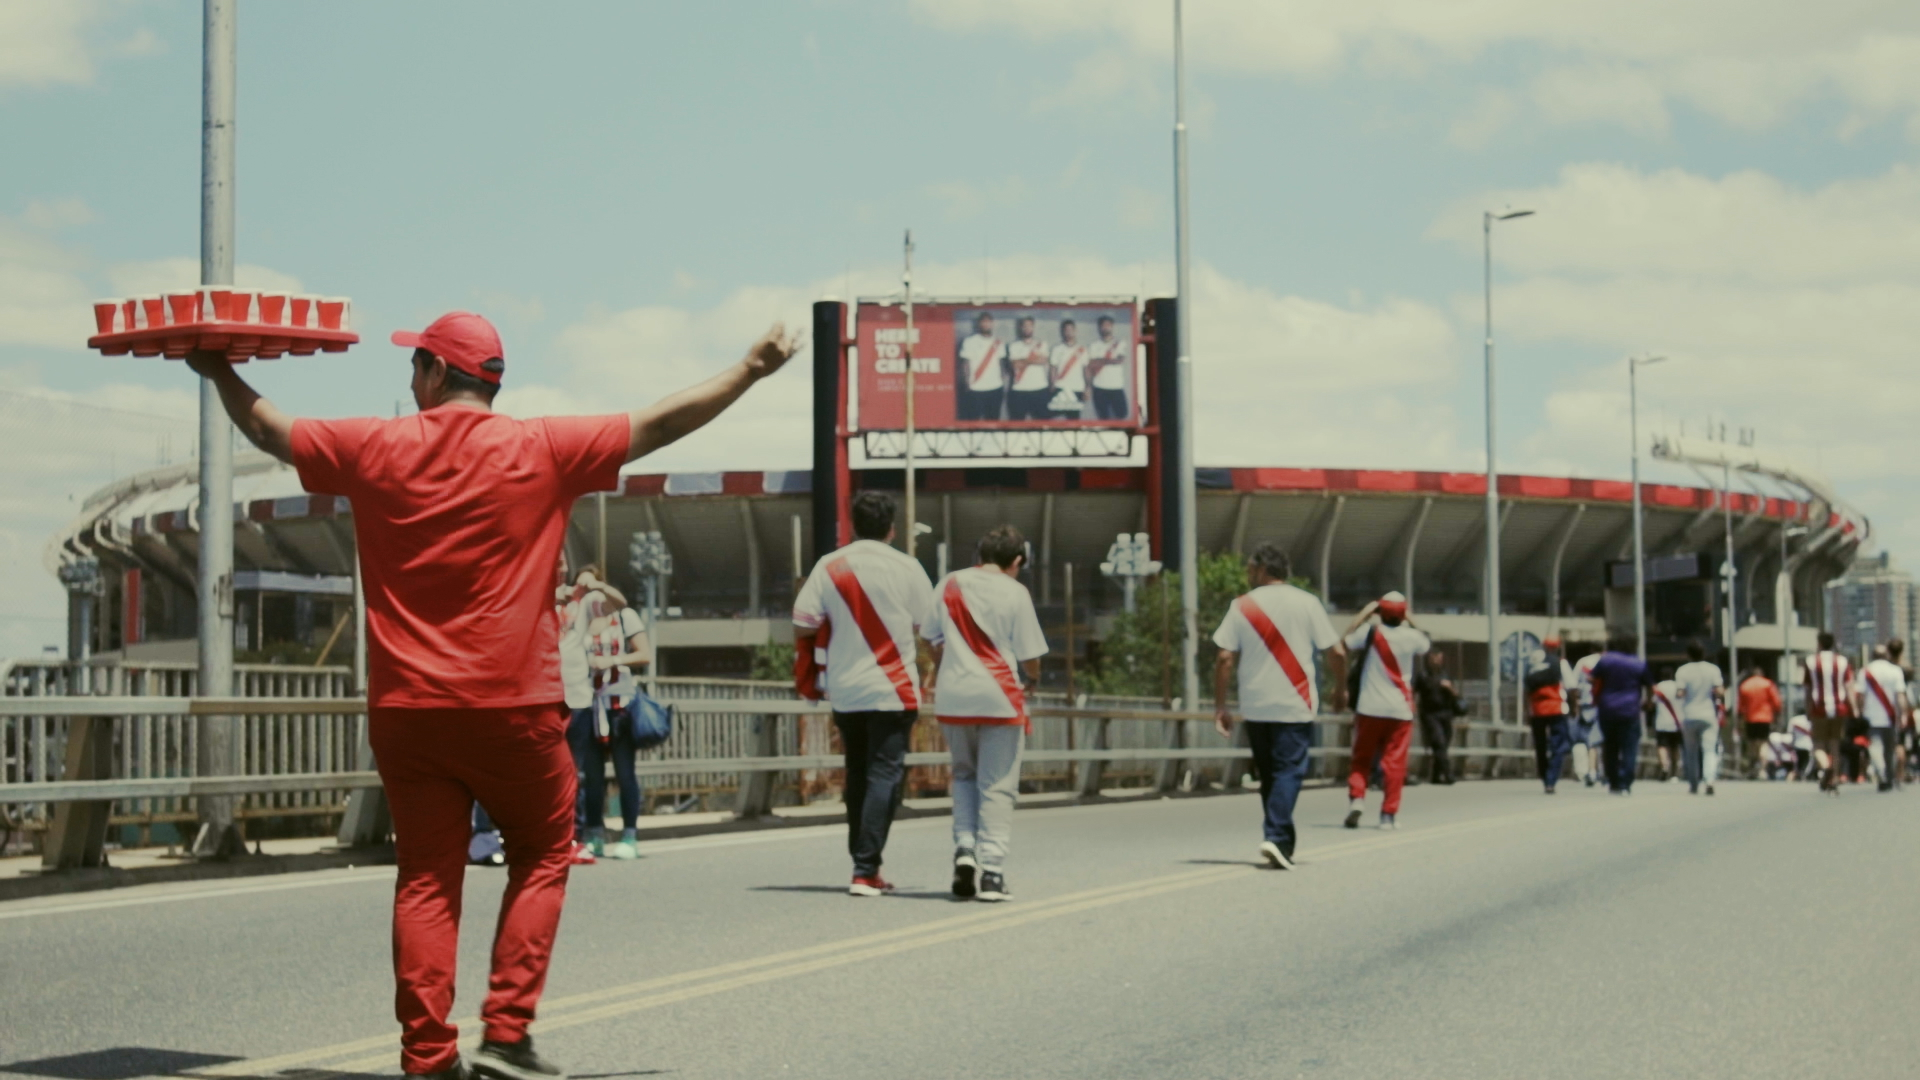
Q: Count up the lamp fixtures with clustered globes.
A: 3